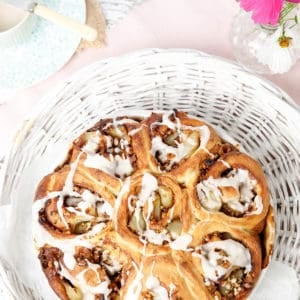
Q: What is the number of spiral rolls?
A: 8